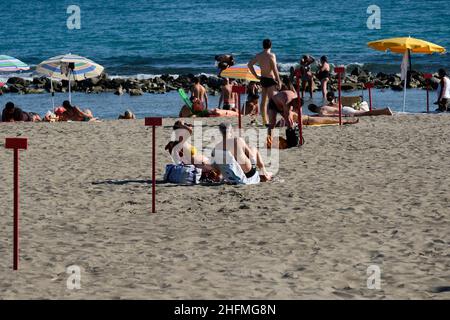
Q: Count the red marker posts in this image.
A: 7